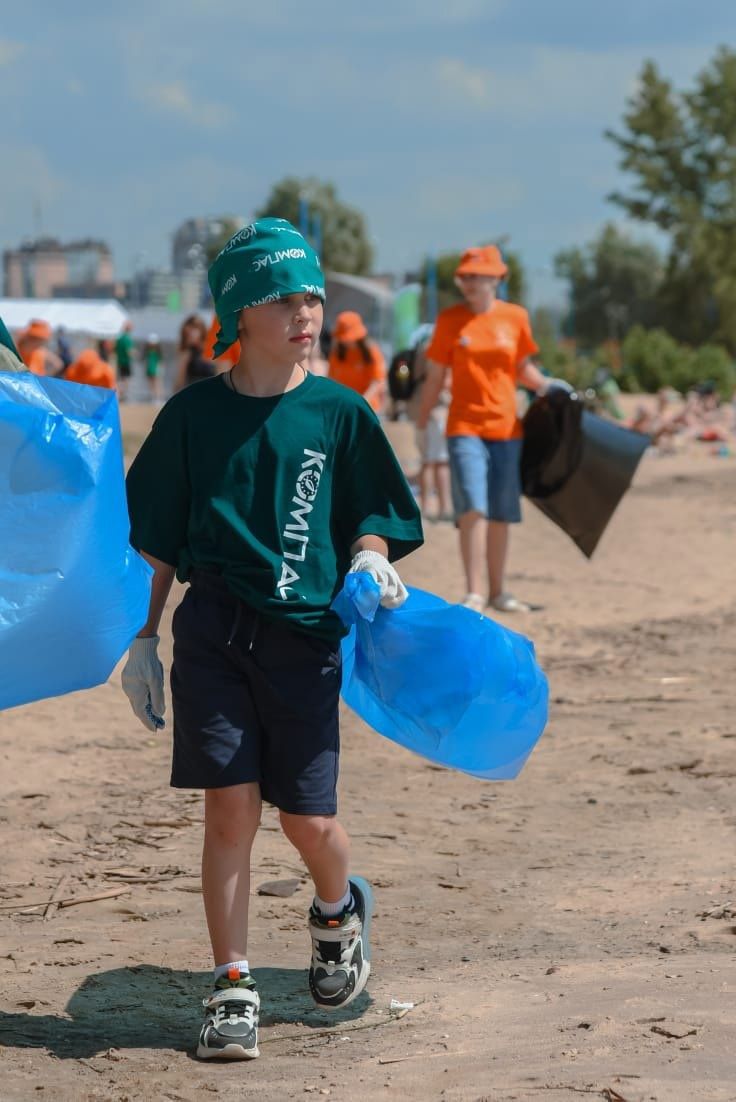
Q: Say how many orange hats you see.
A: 4